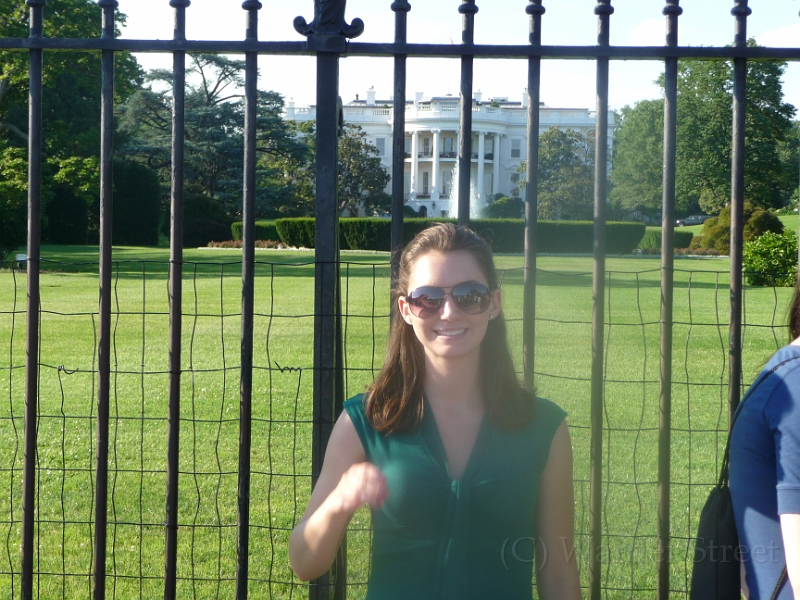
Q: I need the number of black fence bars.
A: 11